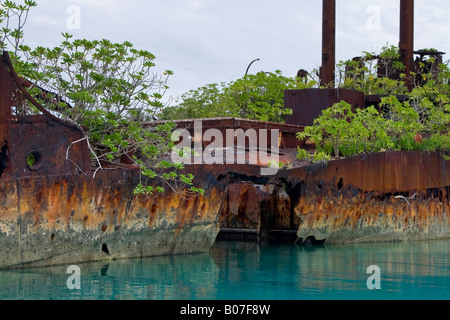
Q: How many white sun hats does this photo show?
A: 0